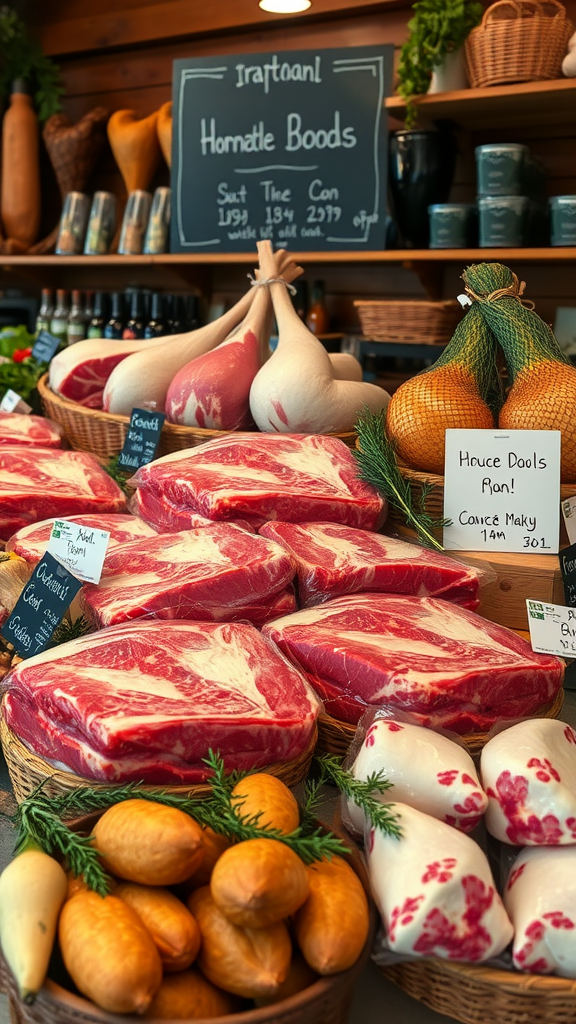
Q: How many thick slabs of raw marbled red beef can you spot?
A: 8